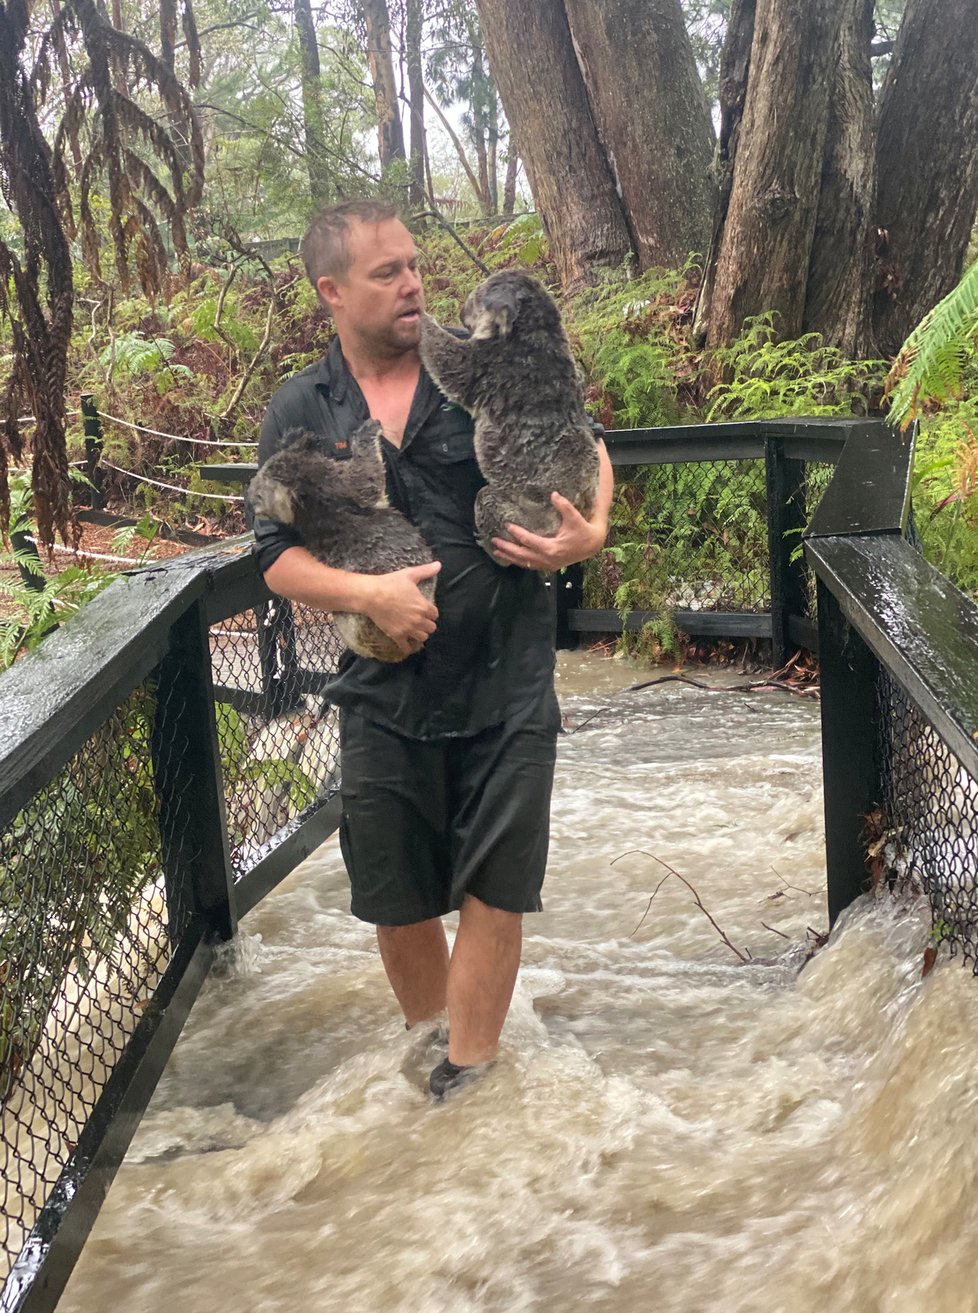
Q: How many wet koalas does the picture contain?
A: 2